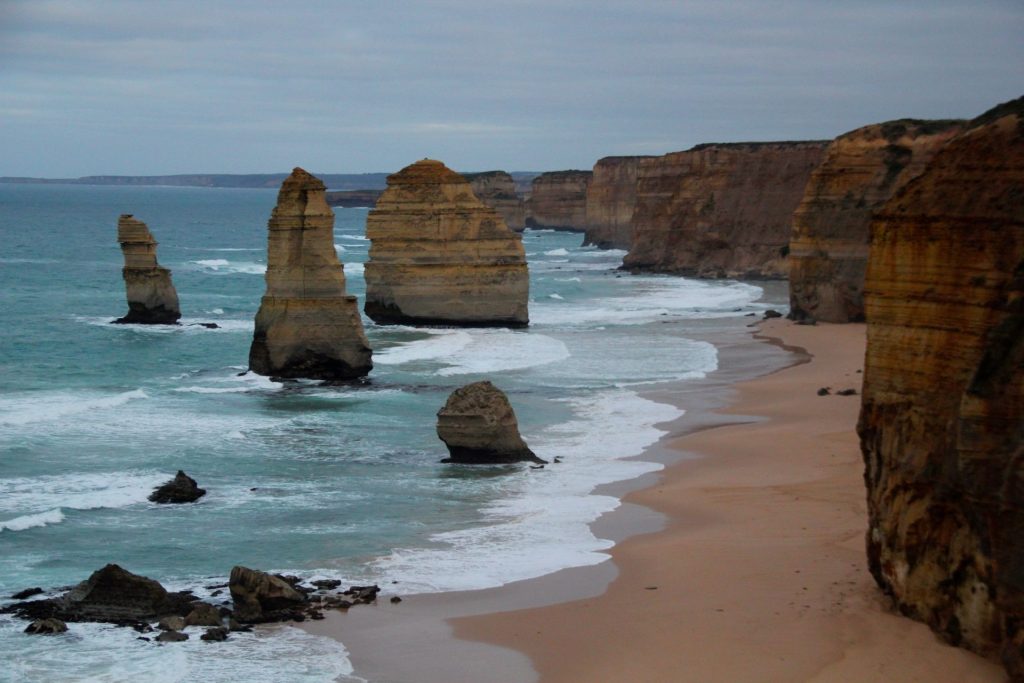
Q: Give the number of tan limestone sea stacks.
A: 4